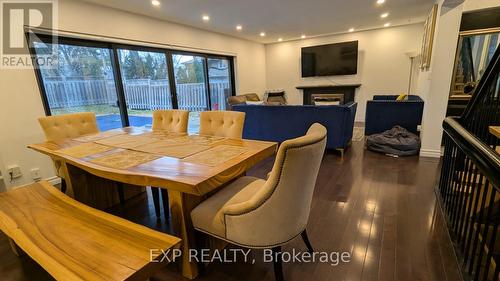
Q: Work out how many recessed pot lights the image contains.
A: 10